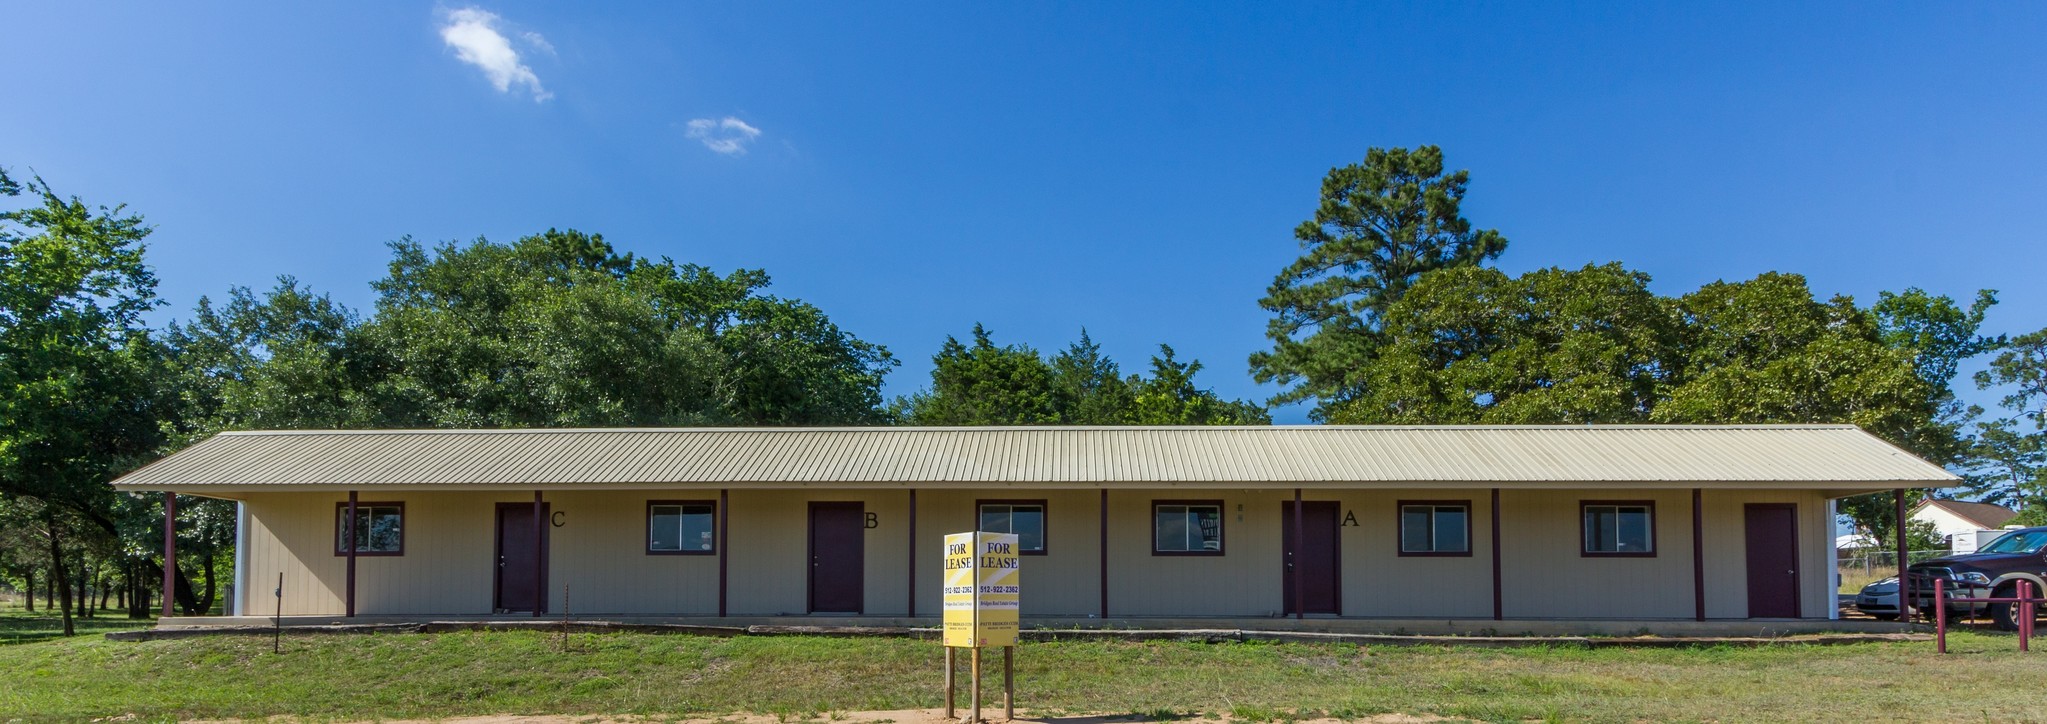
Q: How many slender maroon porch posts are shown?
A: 10